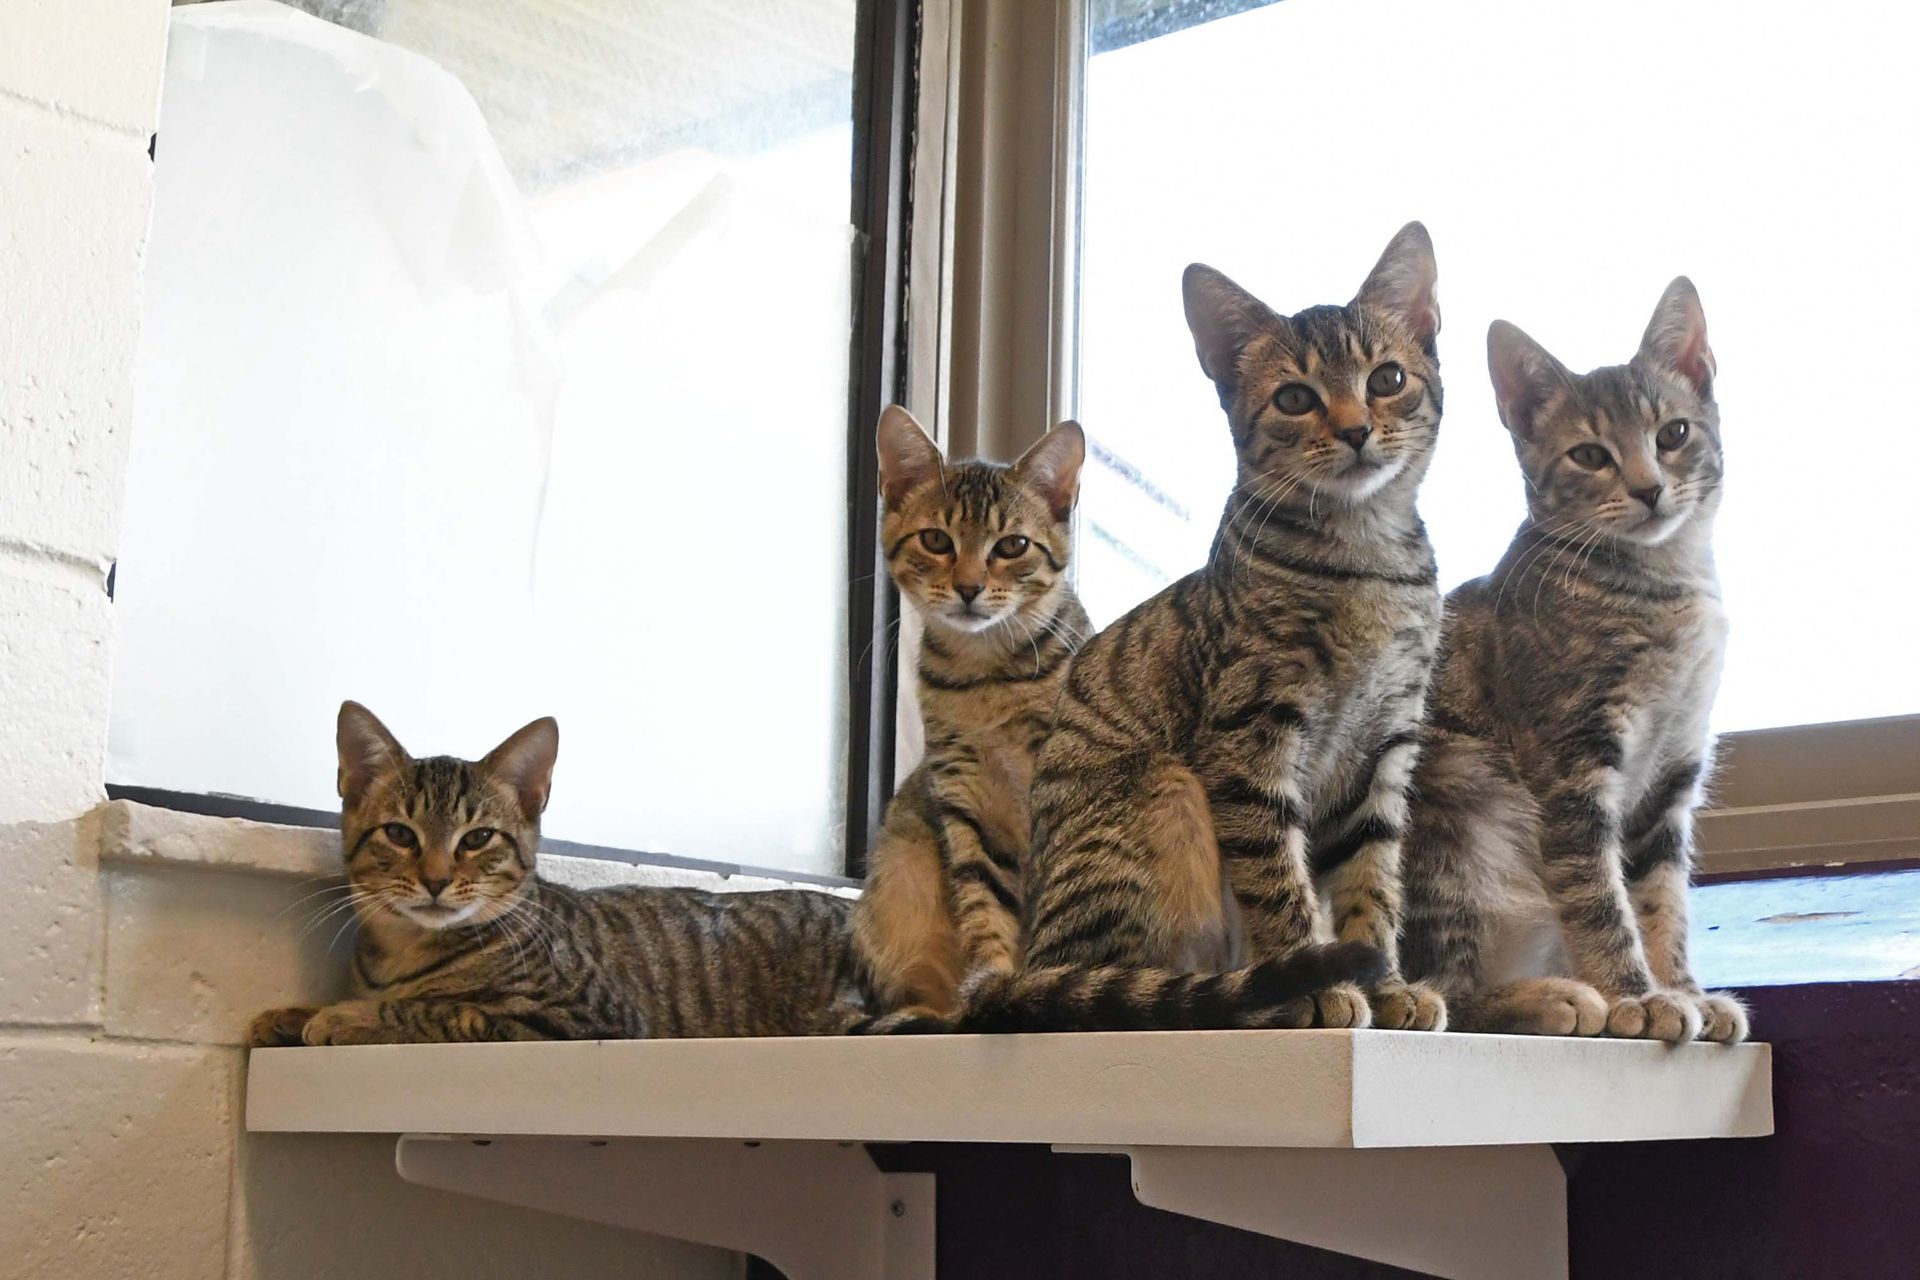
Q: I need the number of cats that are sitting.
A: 3